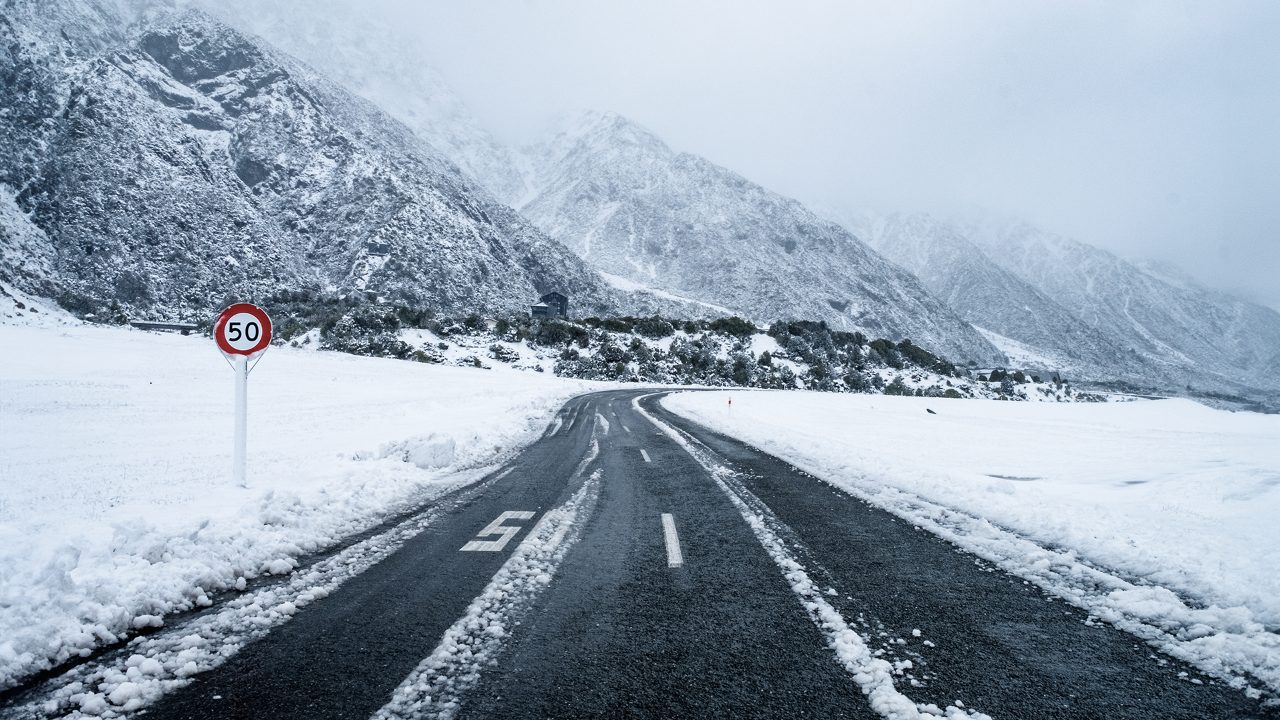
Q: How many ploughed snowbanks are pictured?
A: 2